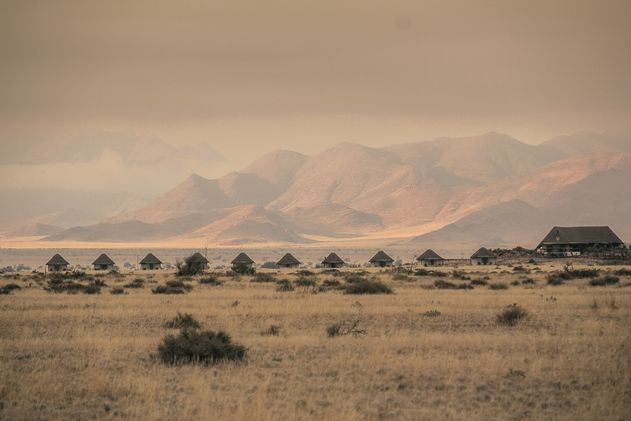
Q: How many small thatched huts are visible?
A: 10